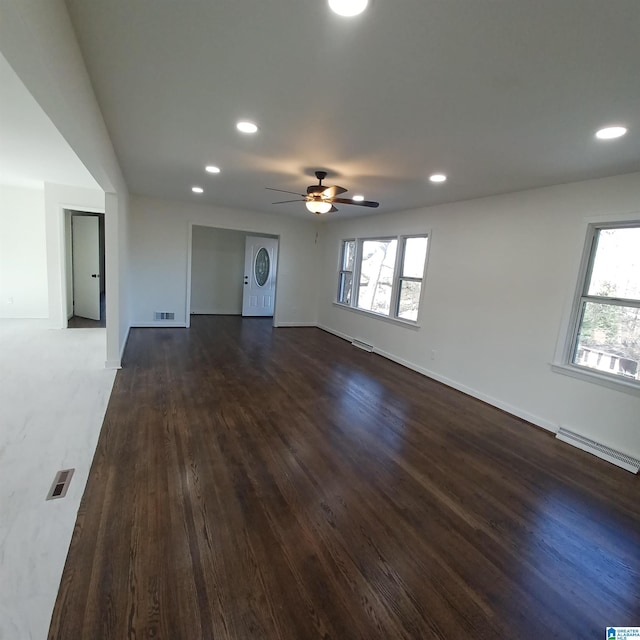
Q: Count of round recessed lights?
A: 7